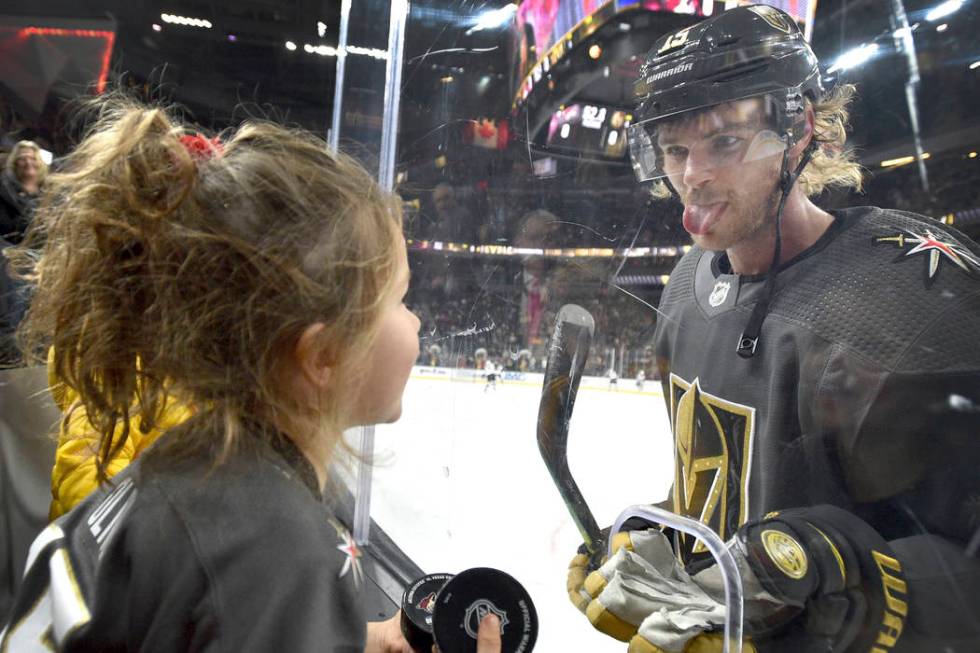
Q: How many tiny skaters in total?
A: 3